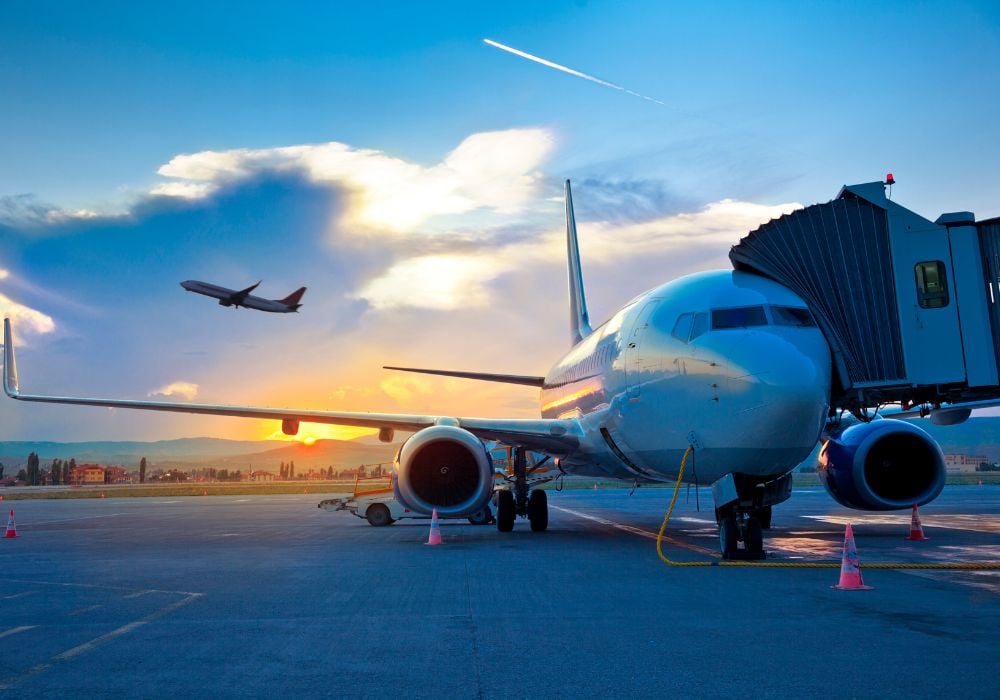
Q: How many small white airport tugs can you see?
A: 1